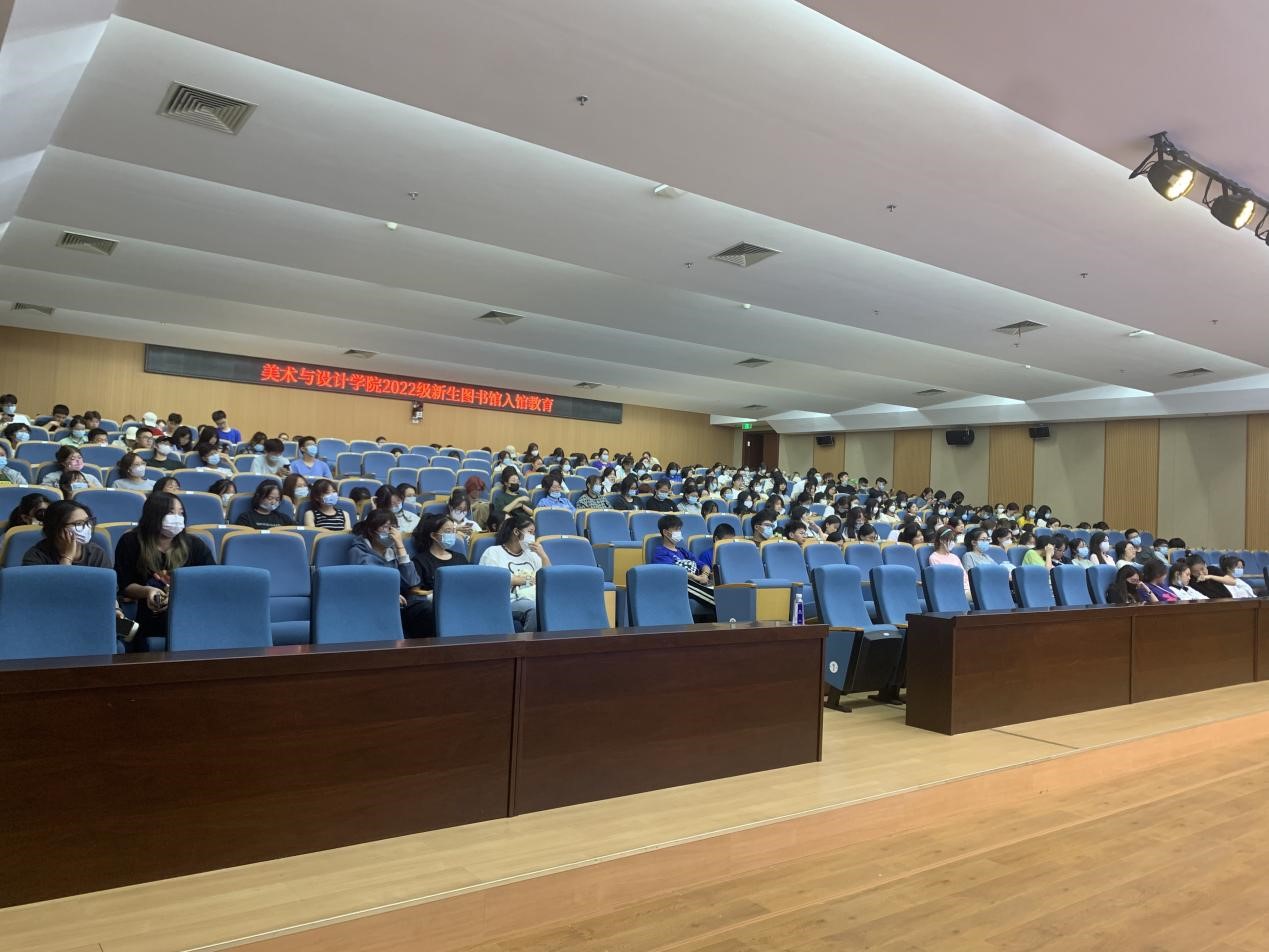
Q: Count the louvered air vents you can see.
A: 12